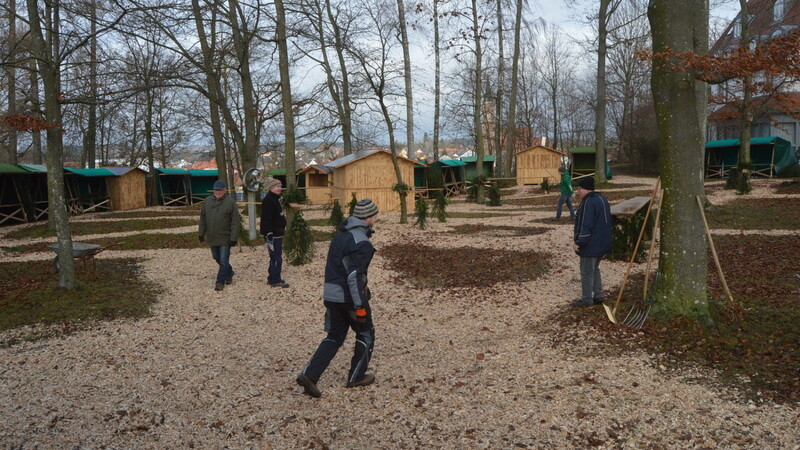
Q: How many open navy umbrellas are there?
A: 0